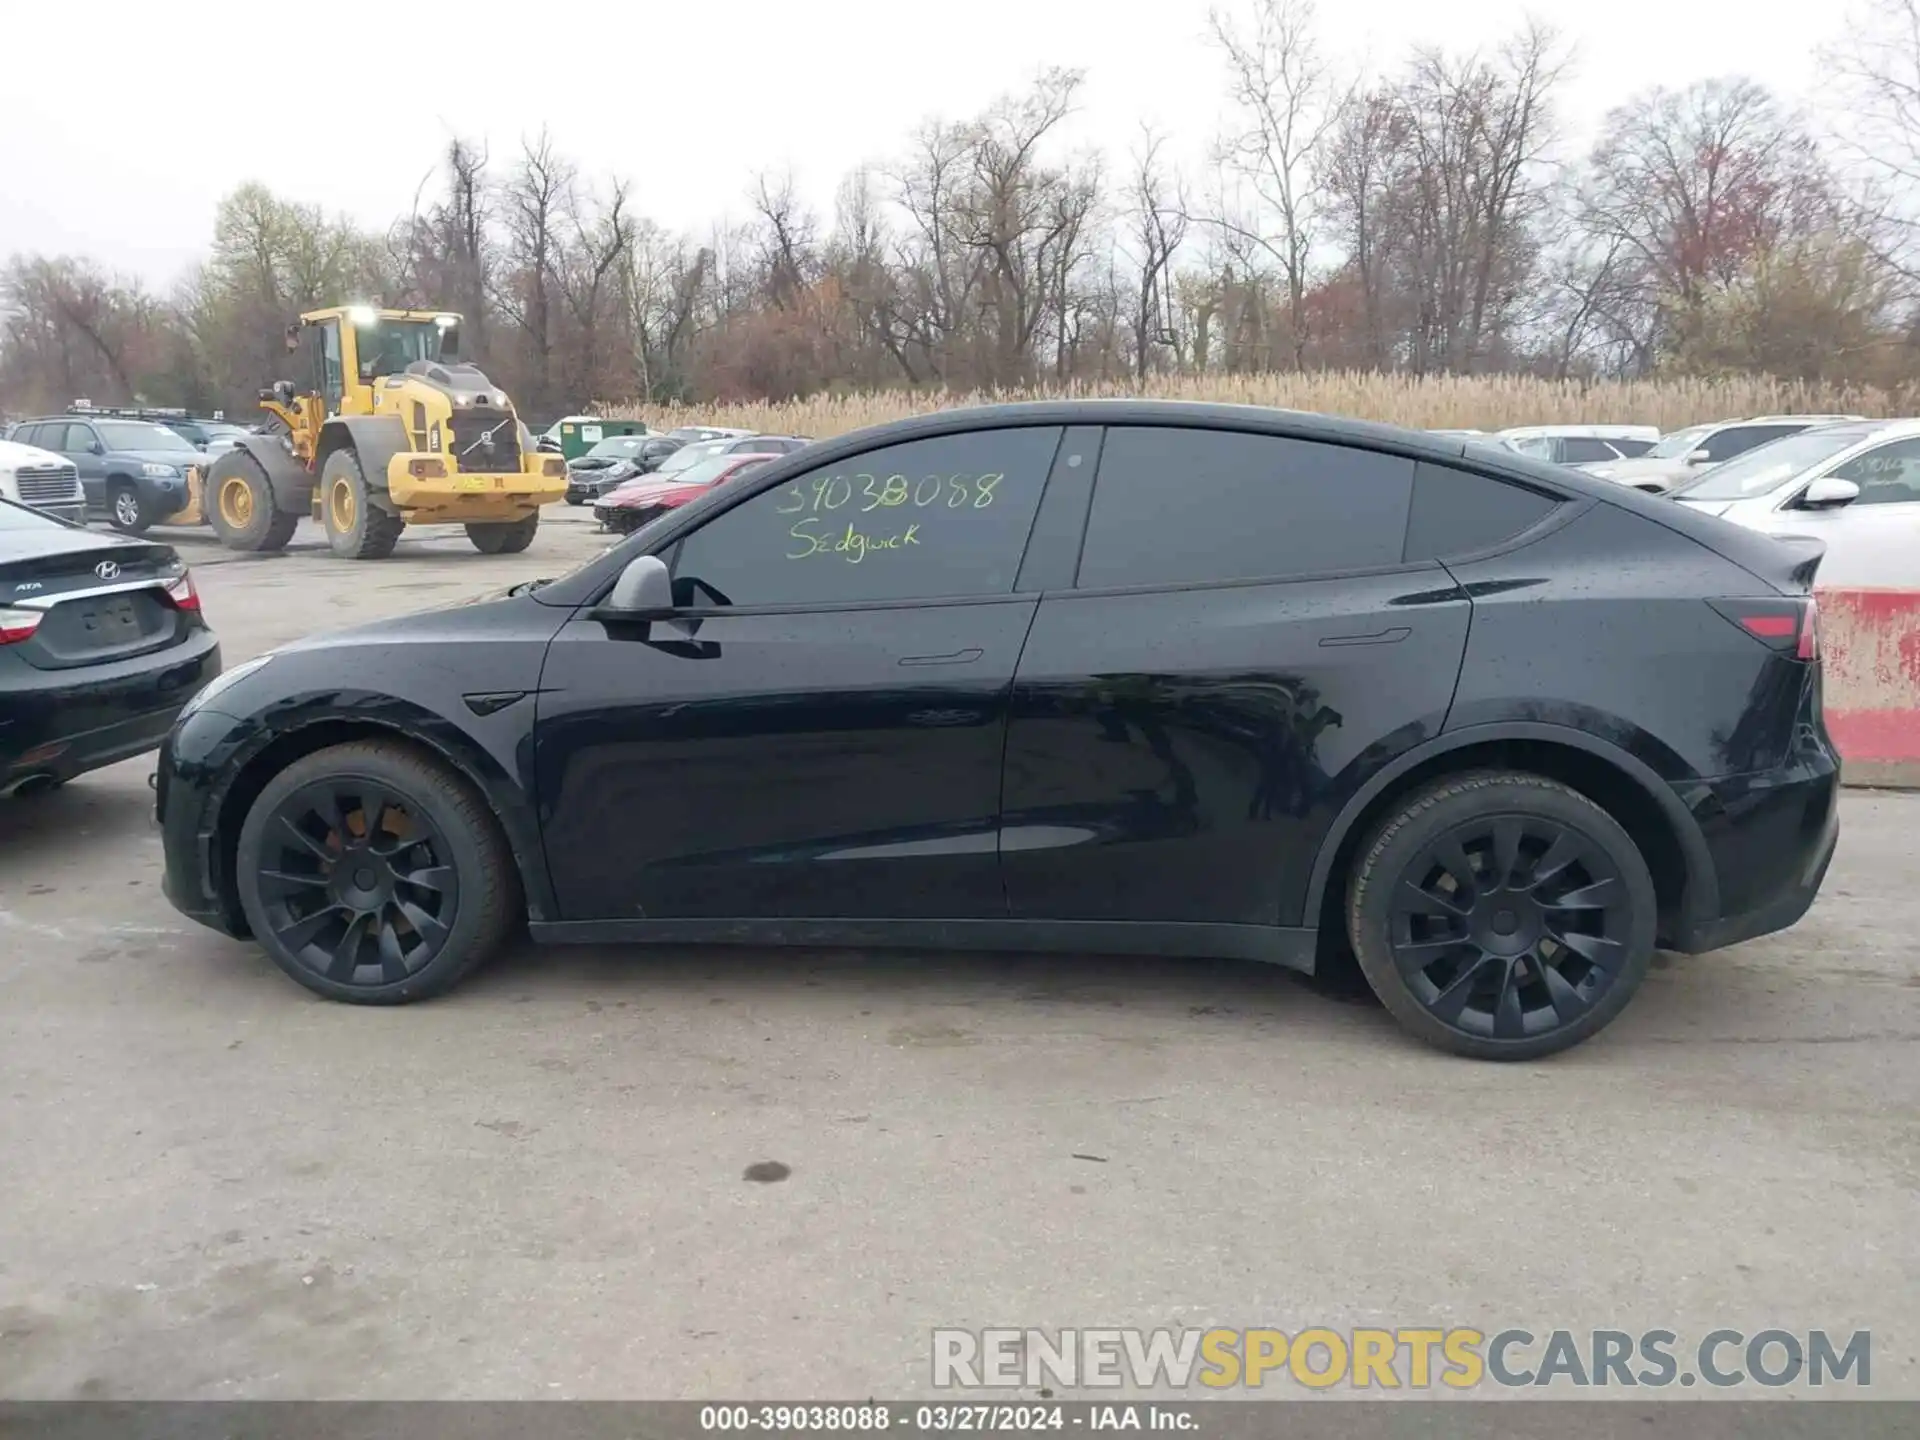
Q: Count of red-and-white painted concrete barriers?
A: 1